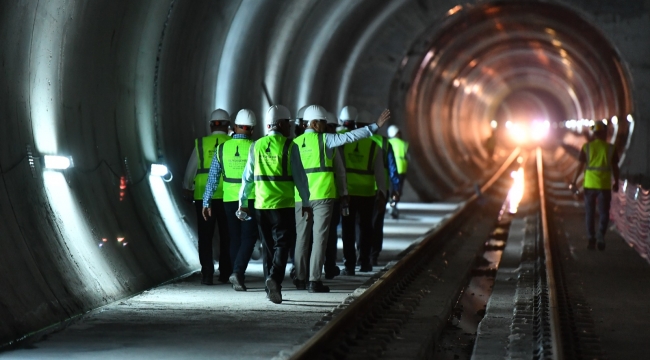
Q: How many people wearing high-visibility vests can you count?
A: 8